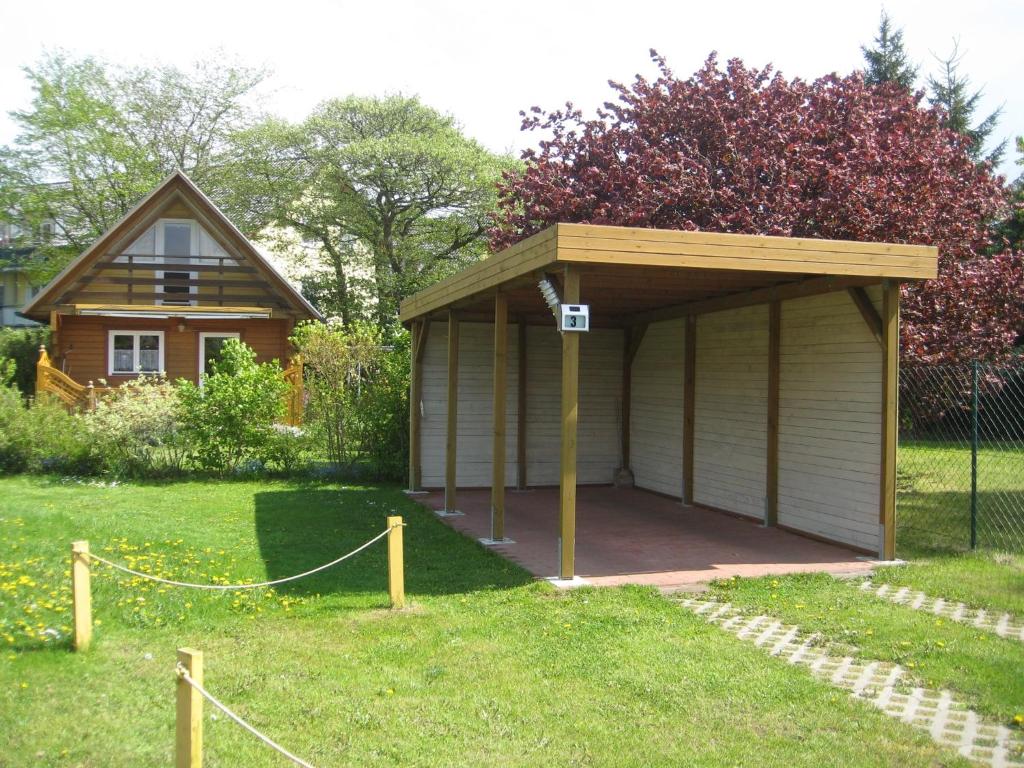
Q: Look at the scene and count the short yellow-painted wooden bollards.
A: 3